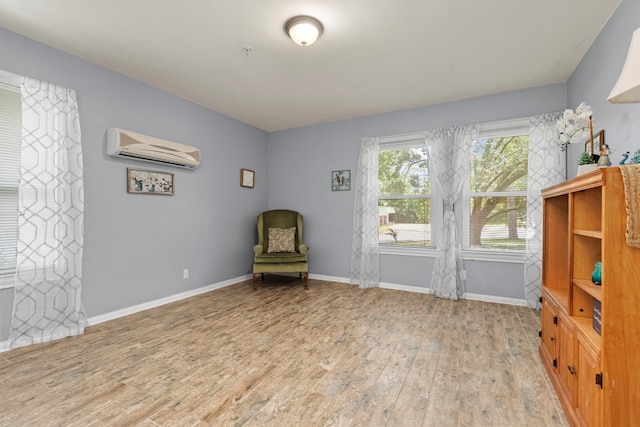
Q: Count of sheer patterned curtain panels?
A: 4